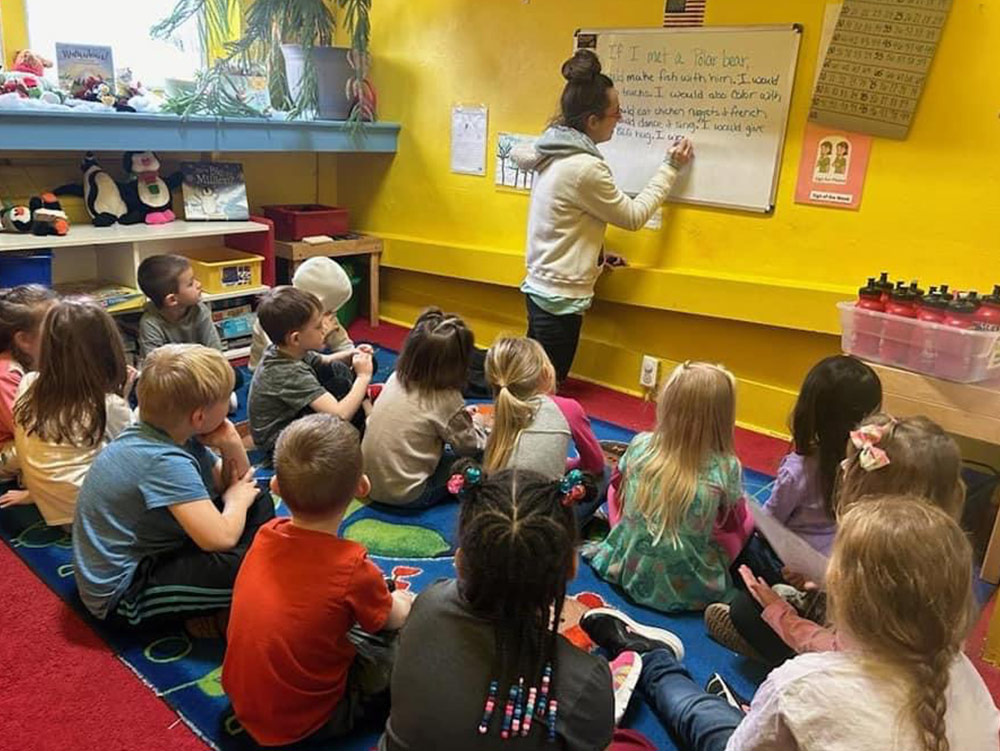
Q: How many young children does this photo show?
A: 14